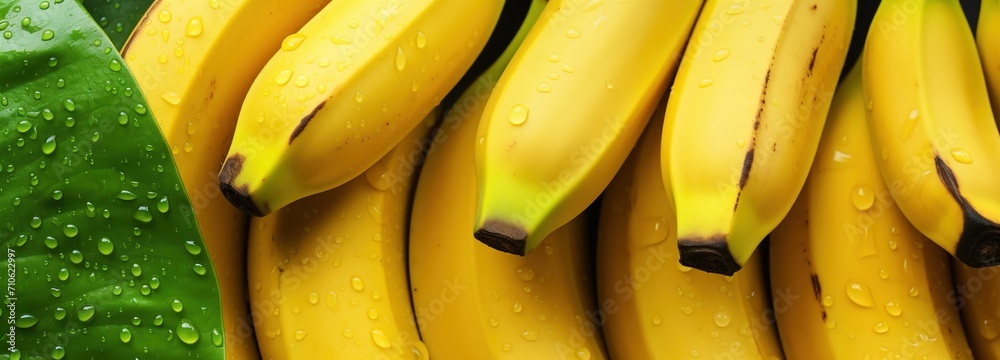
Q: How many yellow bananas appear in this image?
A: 11